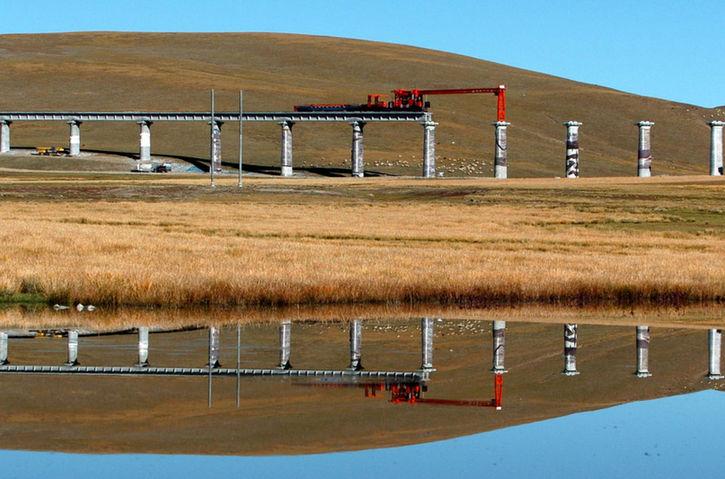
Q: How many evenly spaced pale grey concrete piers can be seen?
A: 11